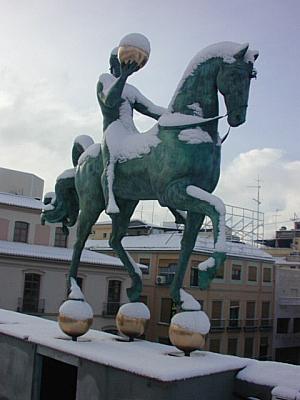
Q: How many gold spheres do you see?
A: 4